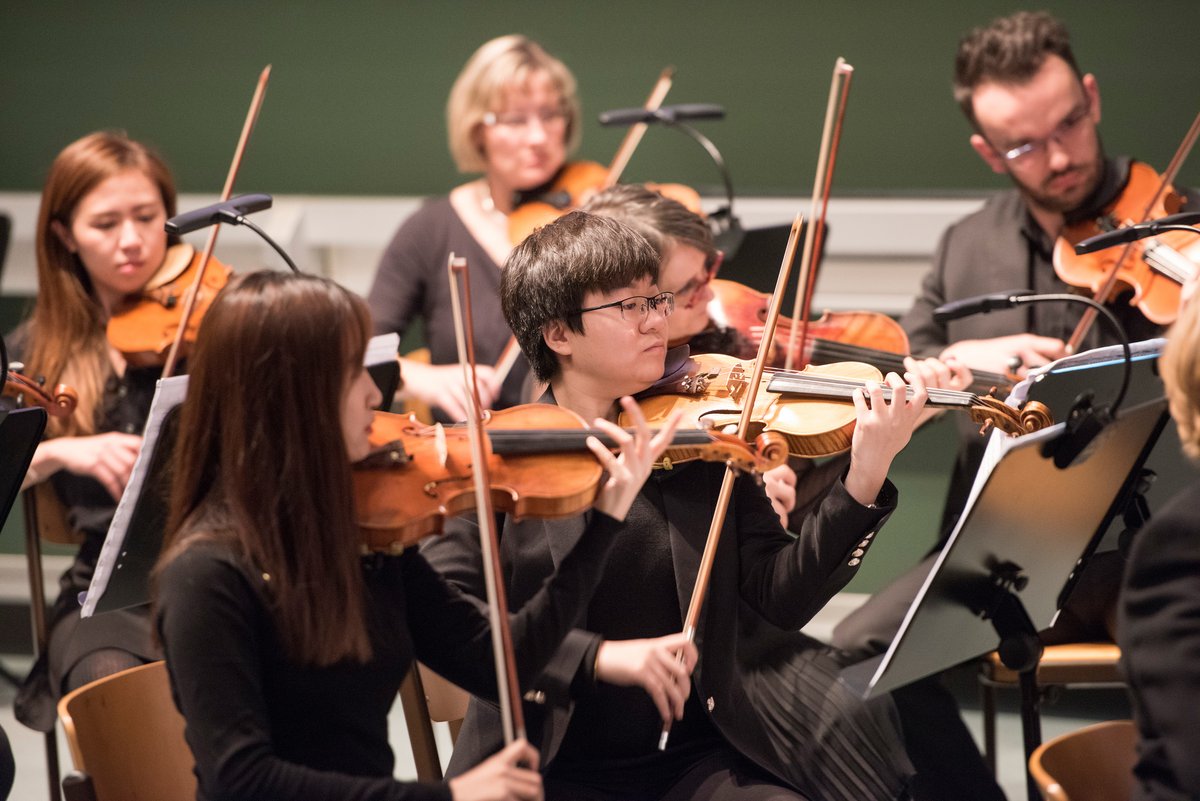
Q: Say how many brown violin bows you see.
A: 6